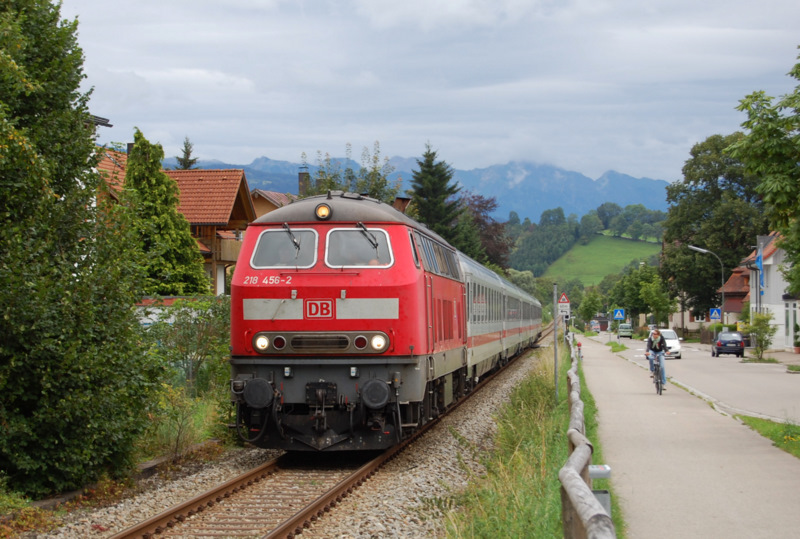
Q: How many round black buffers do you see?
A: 2